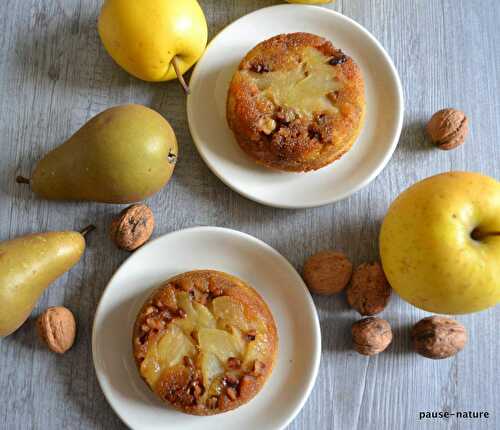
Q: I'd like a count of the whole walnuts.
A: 7